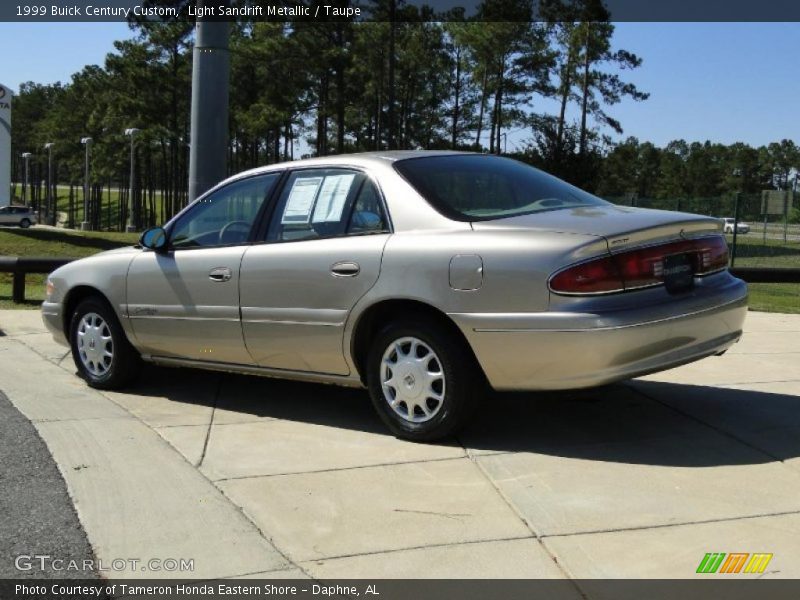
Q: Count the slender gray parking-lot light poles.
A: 4